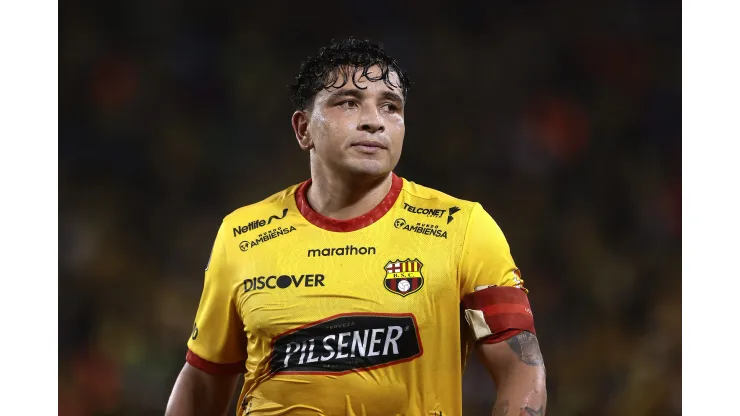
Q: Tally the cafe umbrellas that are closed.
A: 0